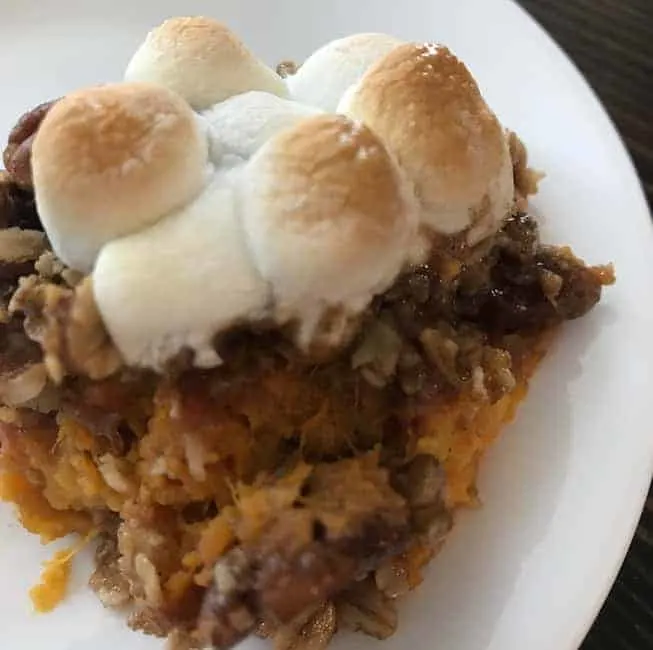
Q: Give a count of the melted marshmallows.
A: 7